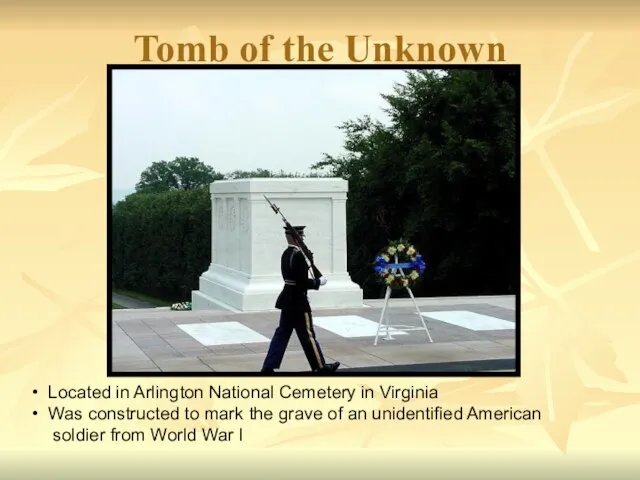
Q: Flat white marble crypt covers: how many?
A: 3